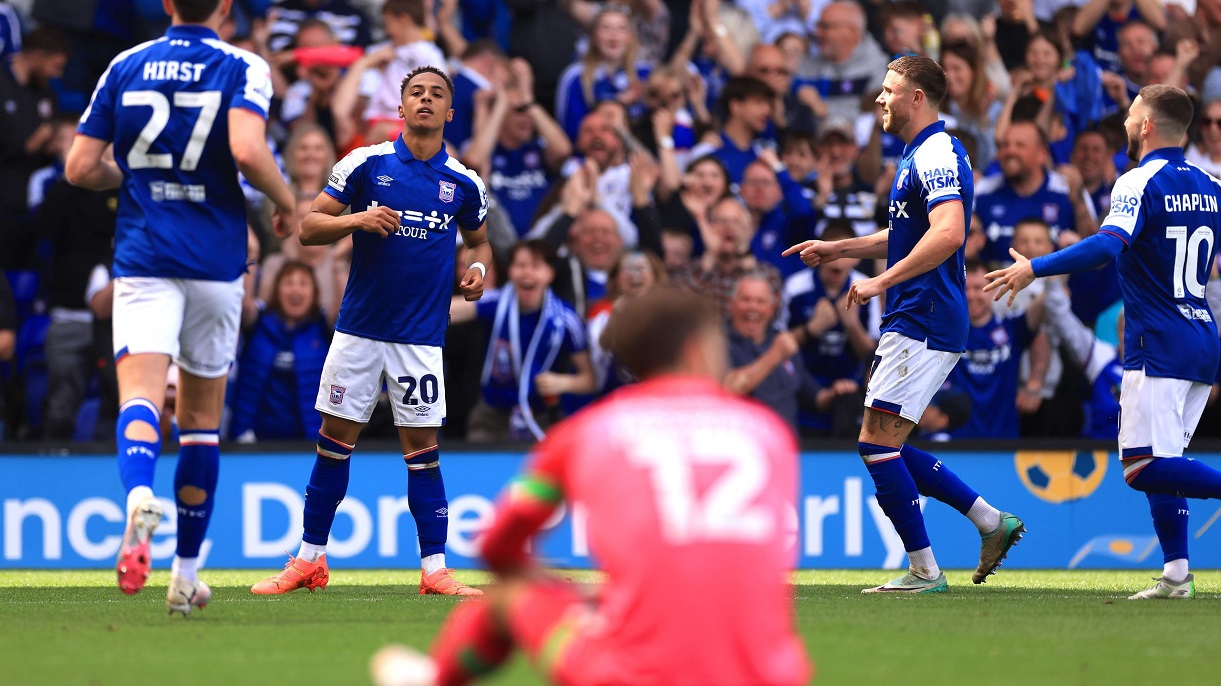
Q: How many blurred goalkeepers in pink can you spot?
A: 1